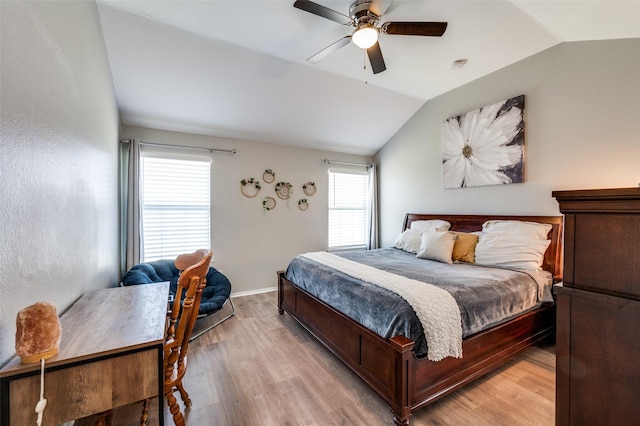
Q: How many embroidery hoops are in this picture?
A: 6